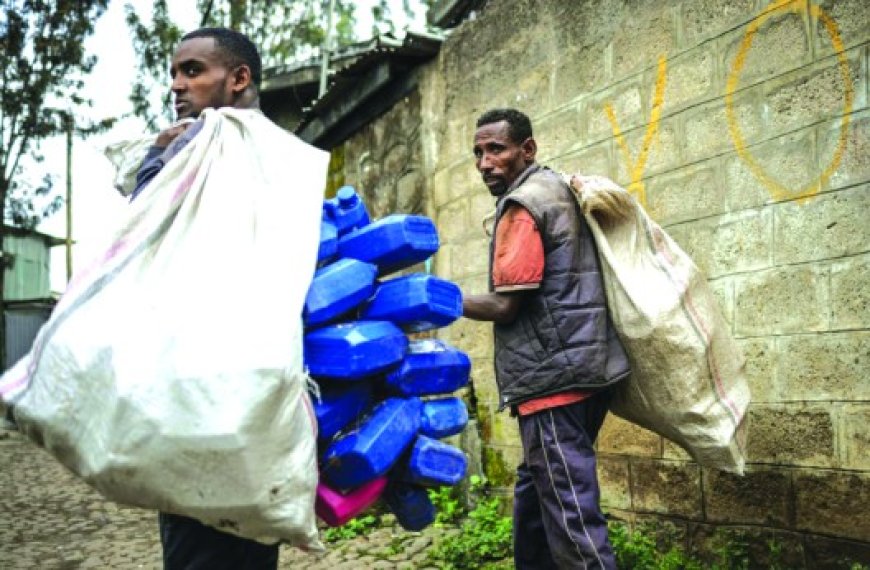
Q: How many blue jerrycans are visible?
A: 12